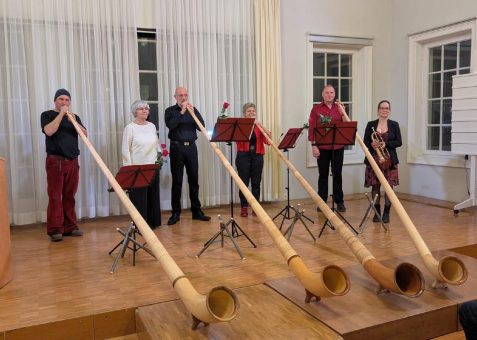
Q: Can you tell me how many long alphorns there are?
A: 4